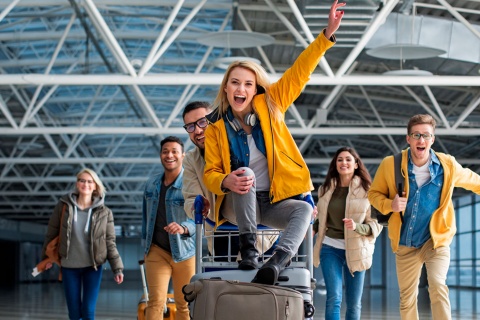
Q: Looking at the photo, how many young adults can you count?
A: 6